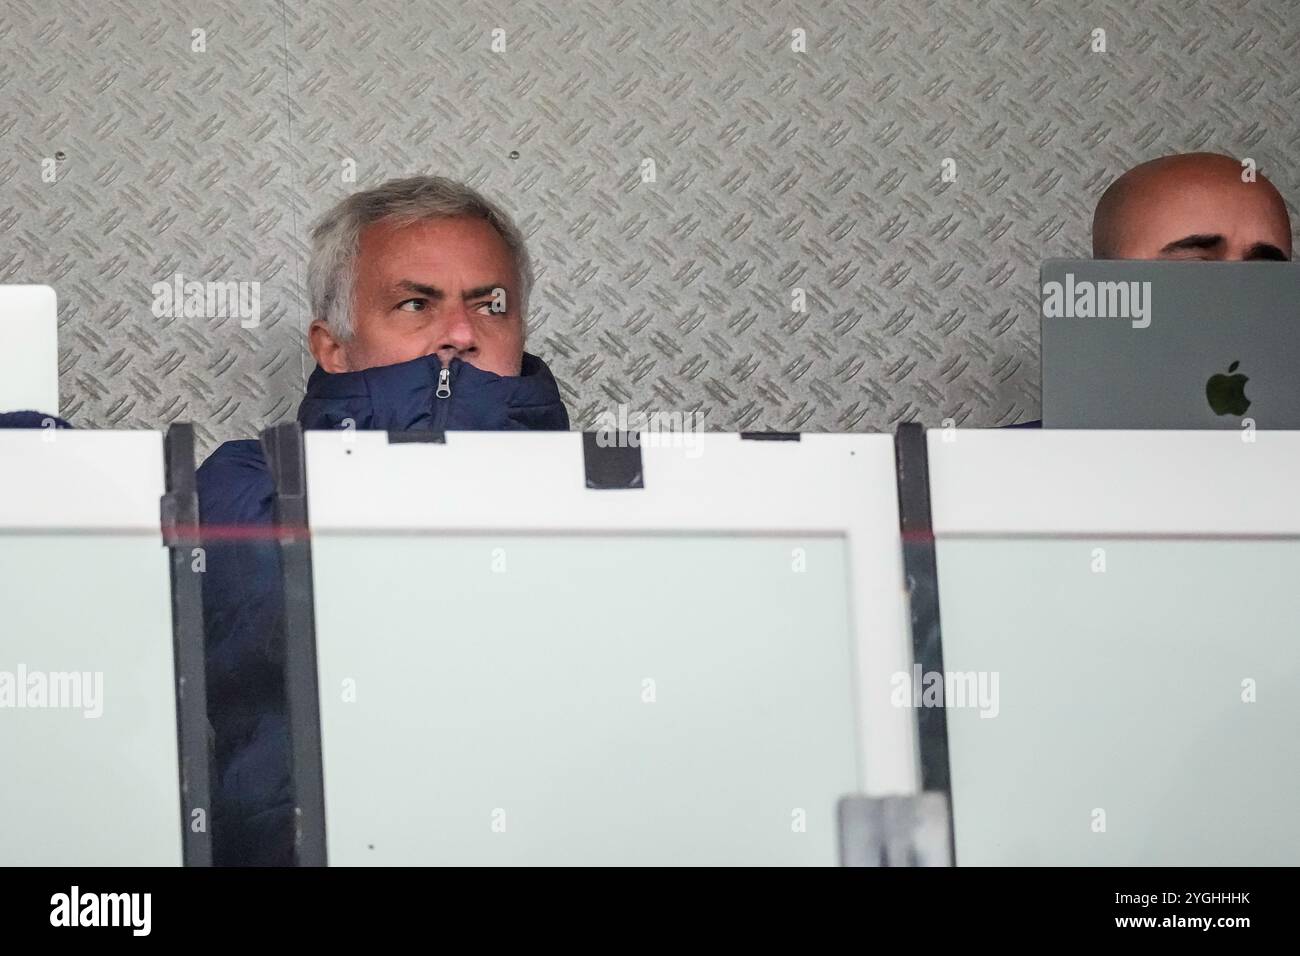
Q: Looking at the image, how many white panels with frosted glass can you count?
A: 3